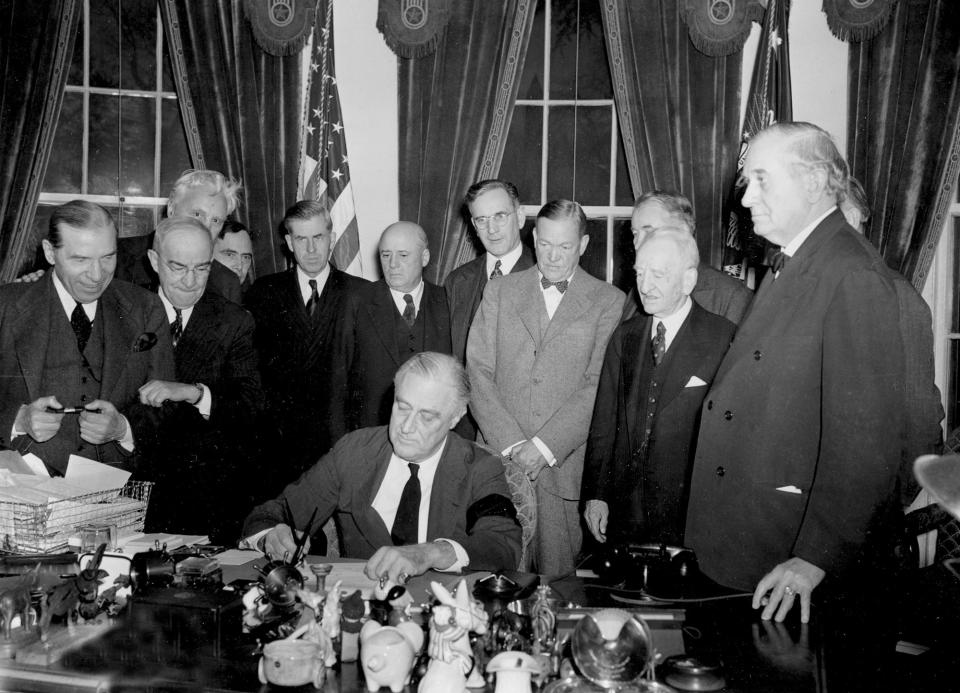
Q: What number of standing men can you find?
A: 12